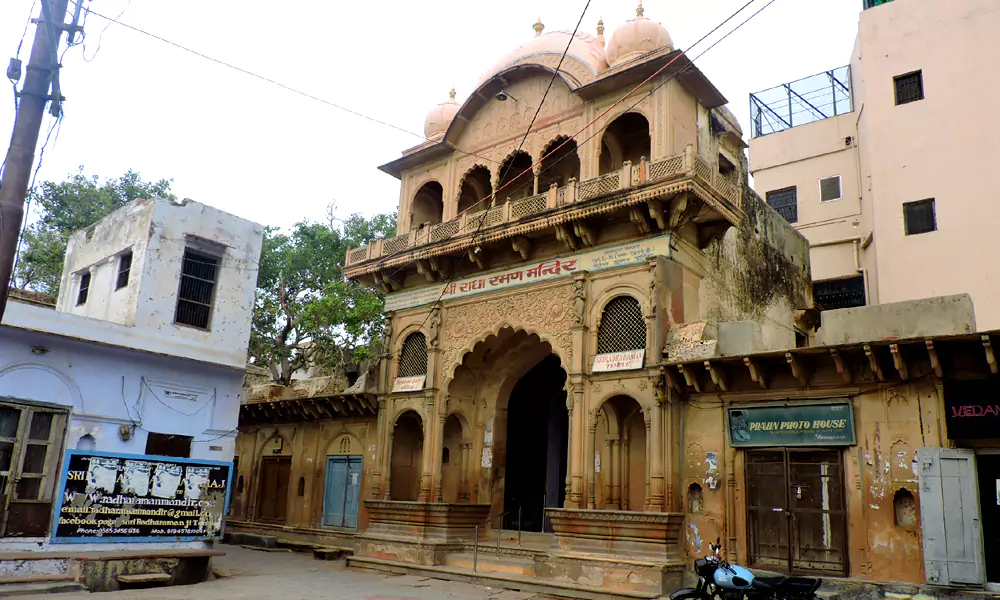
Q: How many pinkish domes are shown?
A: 3